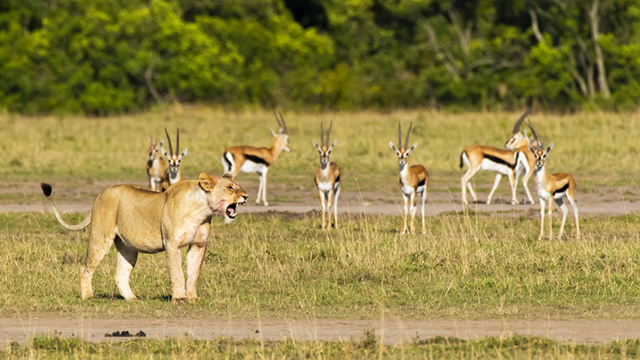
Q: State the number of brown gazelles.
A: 8